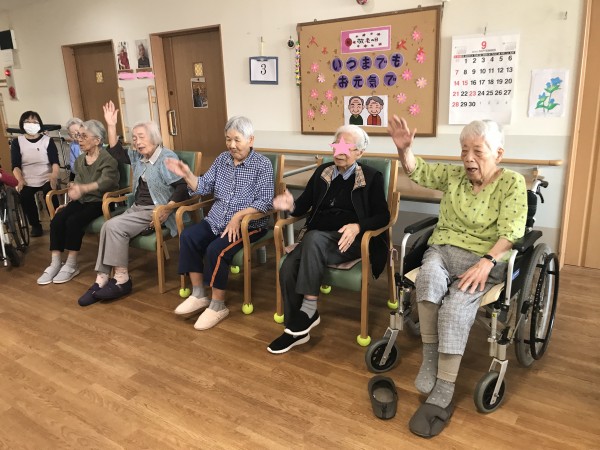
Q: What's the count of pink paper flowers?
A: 12